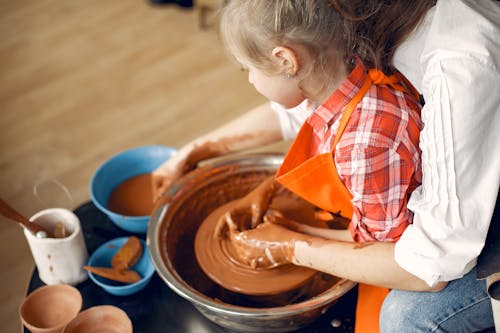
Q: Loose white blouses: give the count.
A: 1